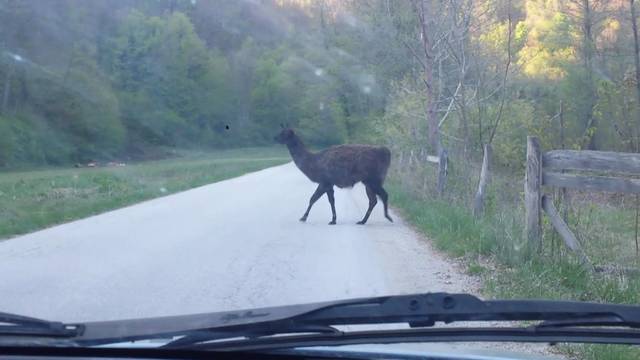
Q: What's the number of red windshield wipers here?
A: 0